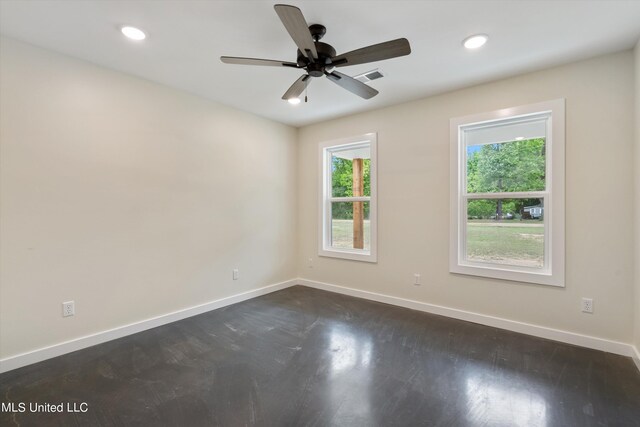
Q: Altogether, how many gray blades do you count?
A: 5